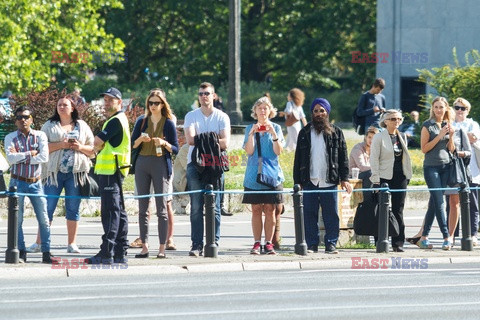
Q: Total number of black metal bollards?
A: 5